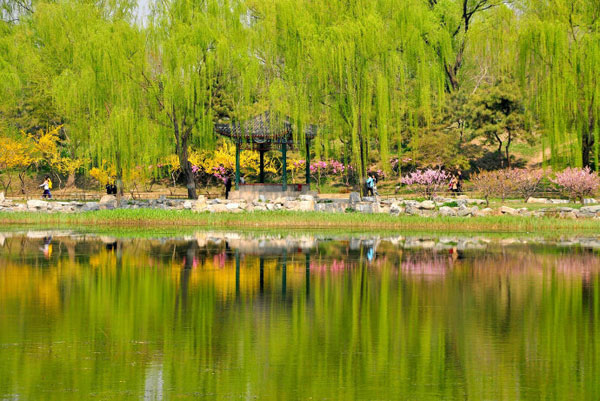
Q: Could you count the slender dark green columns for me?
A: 4